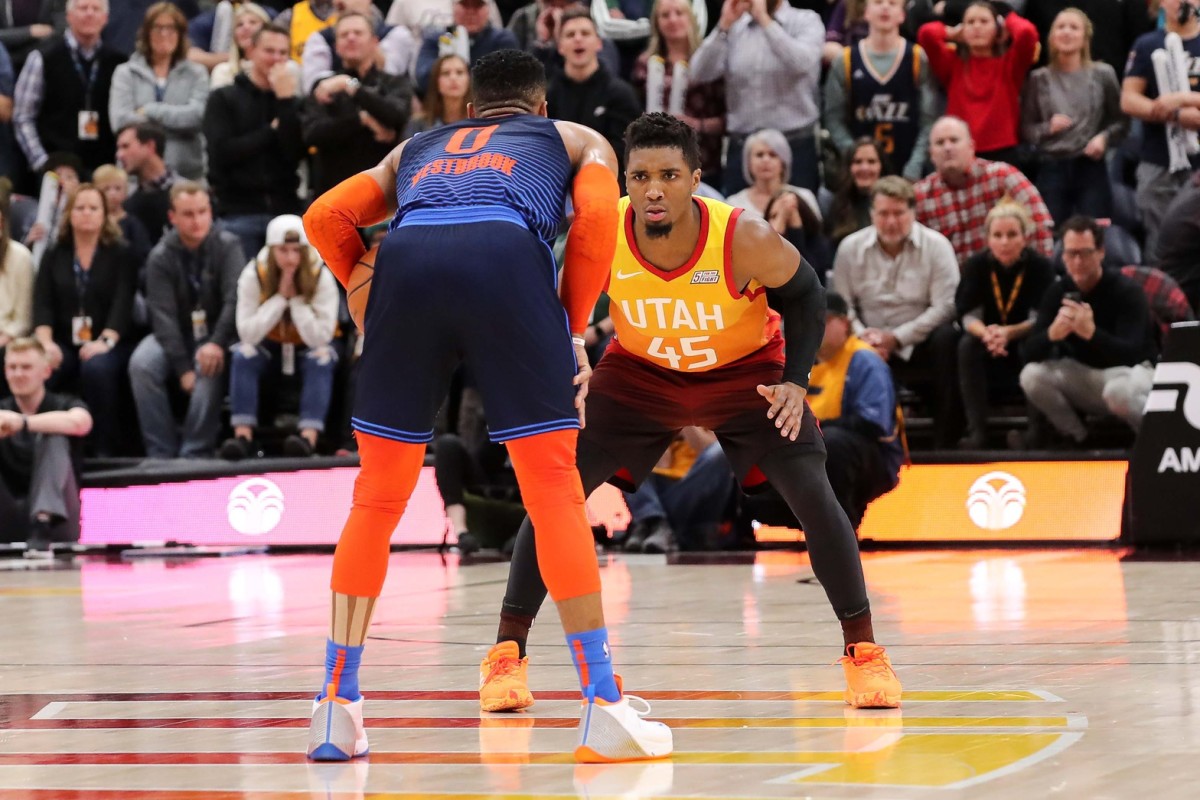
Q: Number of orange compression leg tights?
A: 2